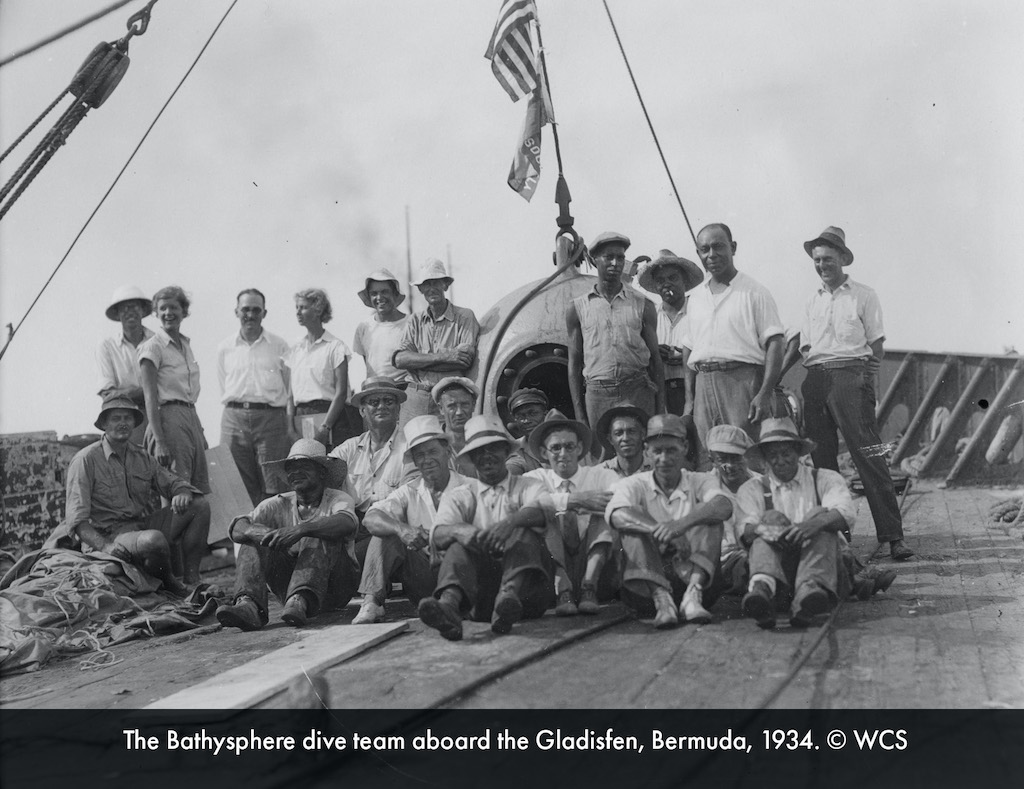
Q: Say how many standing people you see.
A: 10